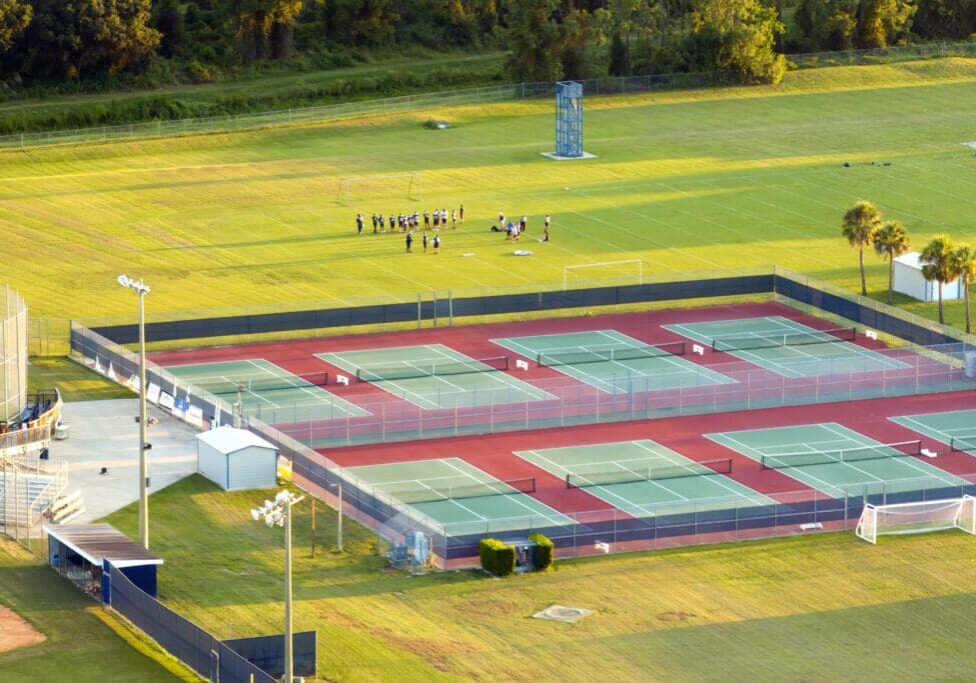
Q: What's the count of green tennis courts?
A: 8